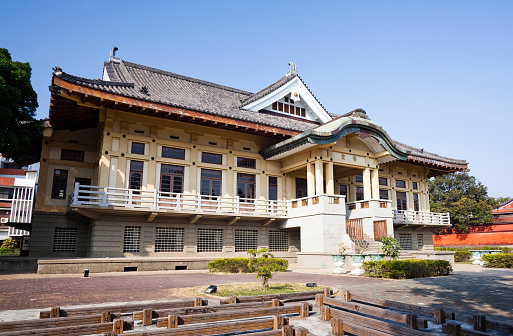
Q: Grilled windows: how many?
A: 8